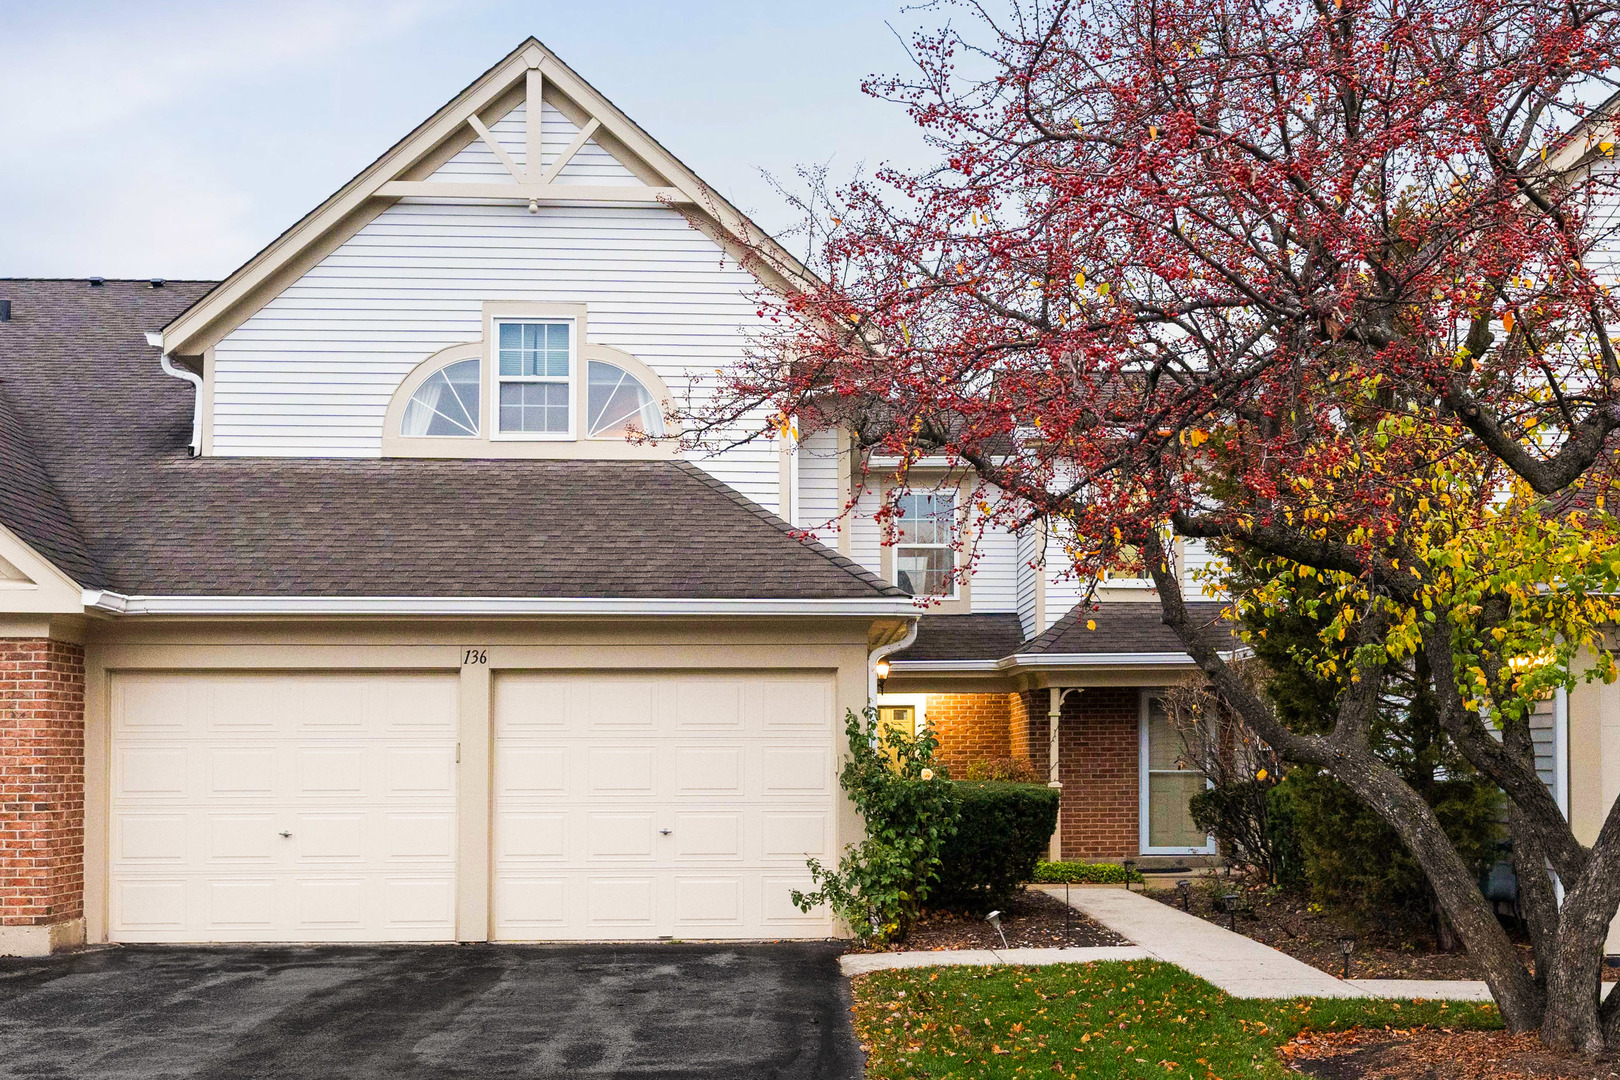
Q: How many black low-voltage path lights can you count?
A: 4